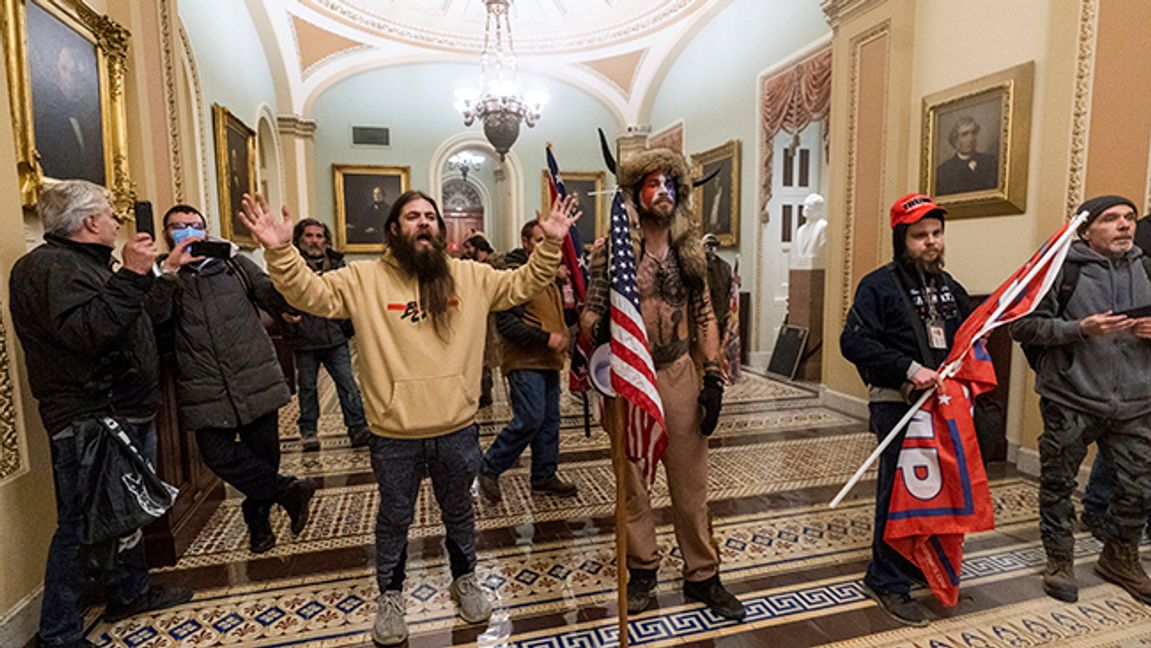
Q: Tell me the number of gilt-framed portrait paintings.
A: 6